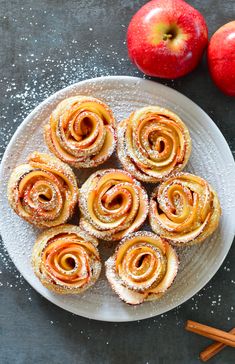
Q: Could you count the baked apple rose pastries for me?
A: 7